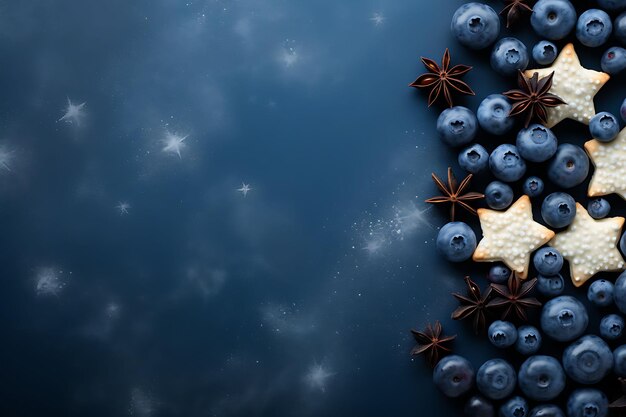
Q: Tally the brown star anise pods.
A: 7